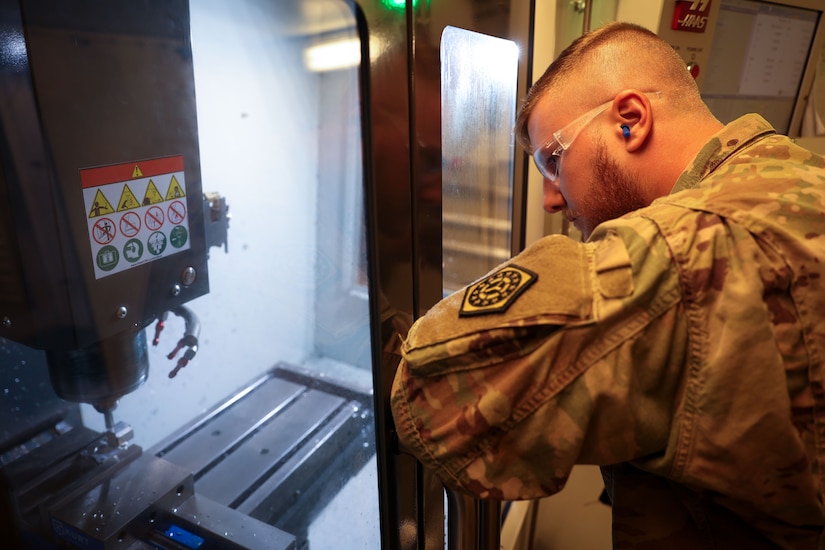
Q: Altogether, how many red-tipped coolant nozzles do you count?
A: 3